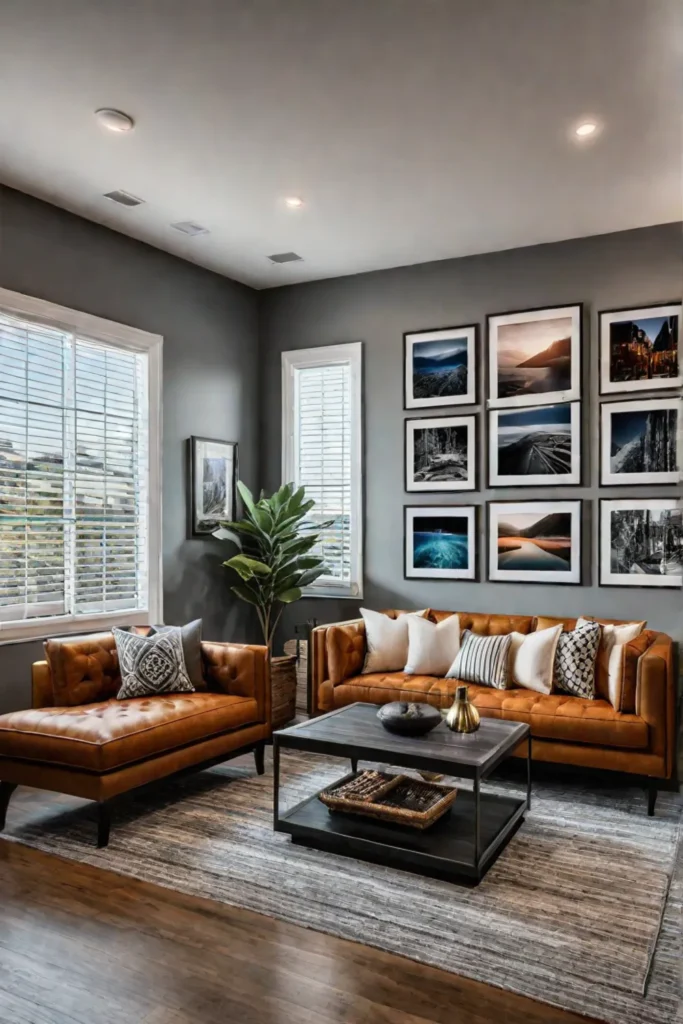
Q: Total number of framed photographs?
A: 10